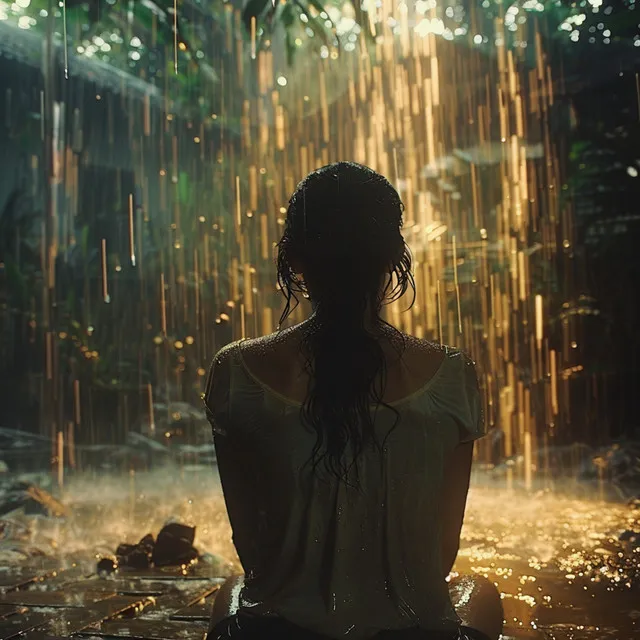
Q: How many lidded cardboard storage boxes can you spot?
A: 0